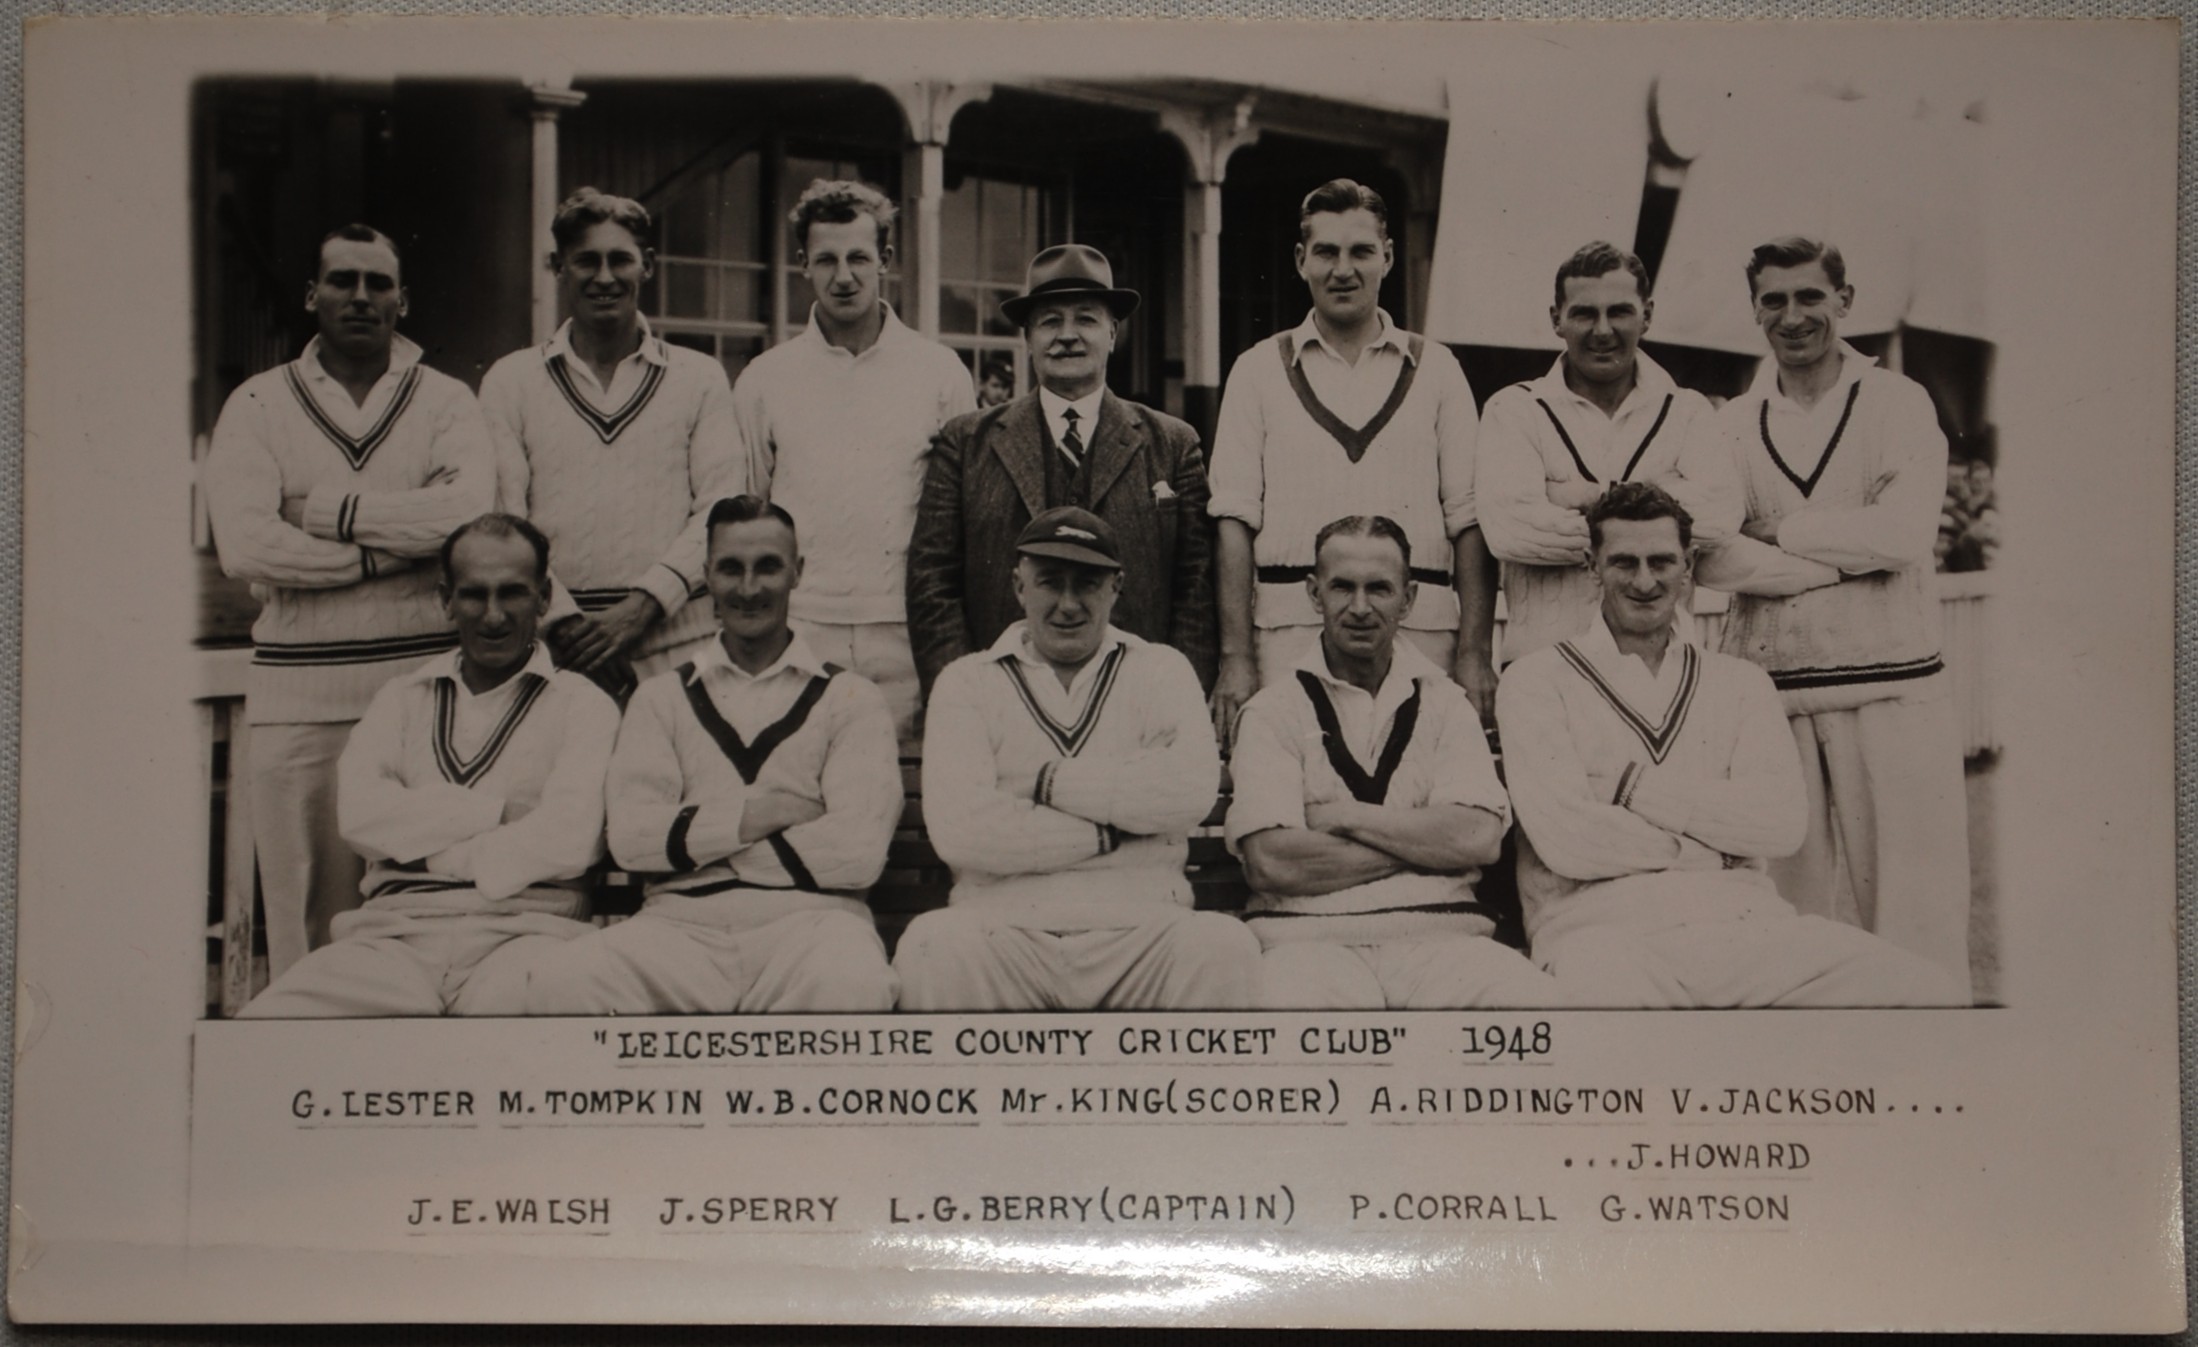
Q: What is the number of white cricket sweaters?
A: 11